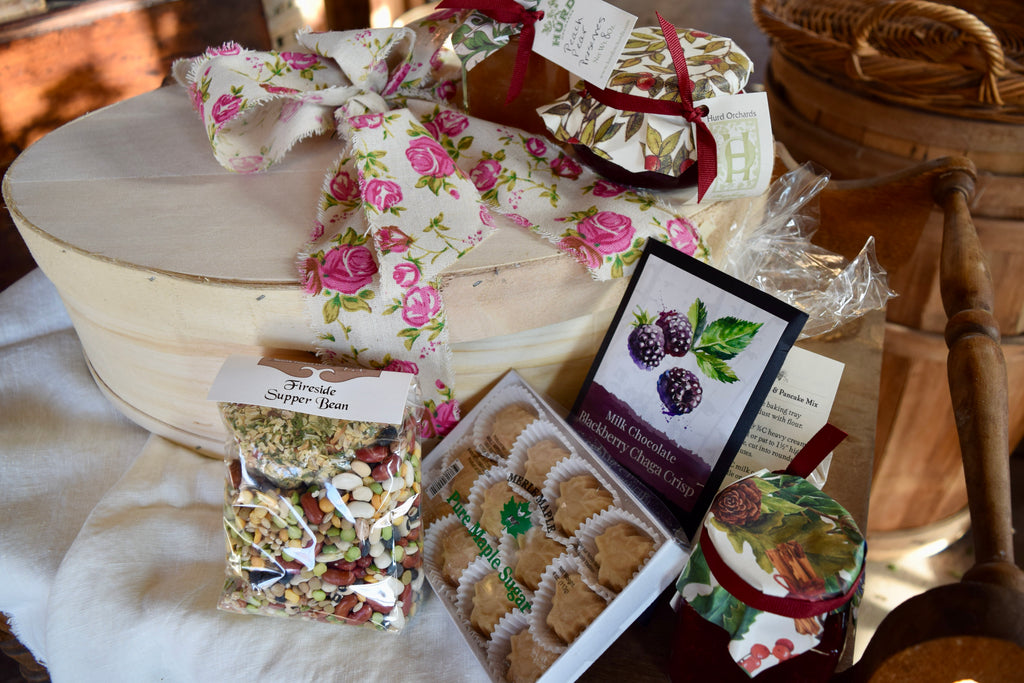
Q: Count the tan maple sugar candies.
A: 12